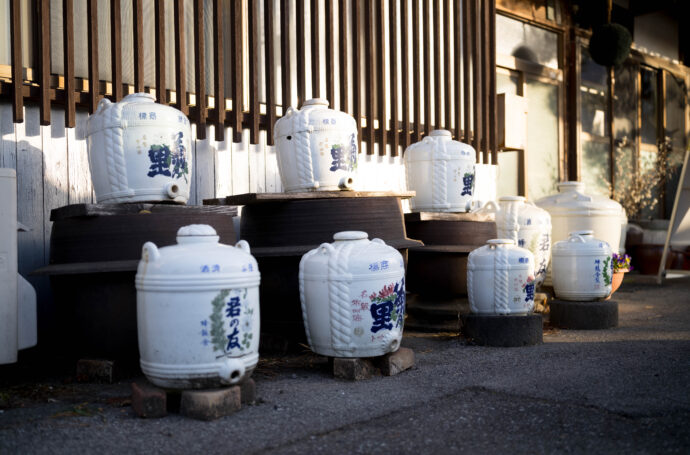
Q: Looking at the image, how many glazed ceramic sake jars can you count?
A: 9